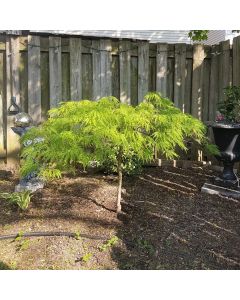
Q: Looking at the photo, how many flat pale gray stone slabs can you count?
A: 1